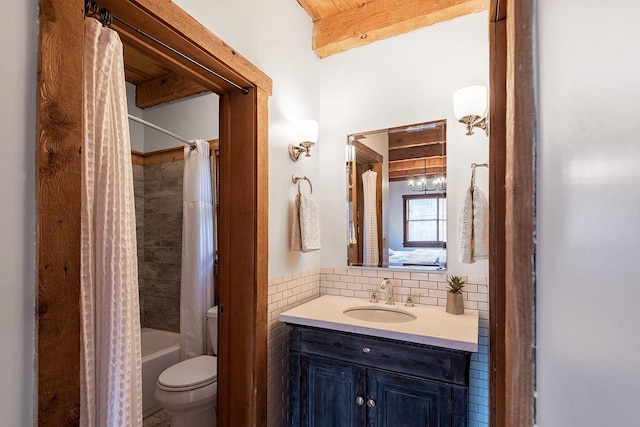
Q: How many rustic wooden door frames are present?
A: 2